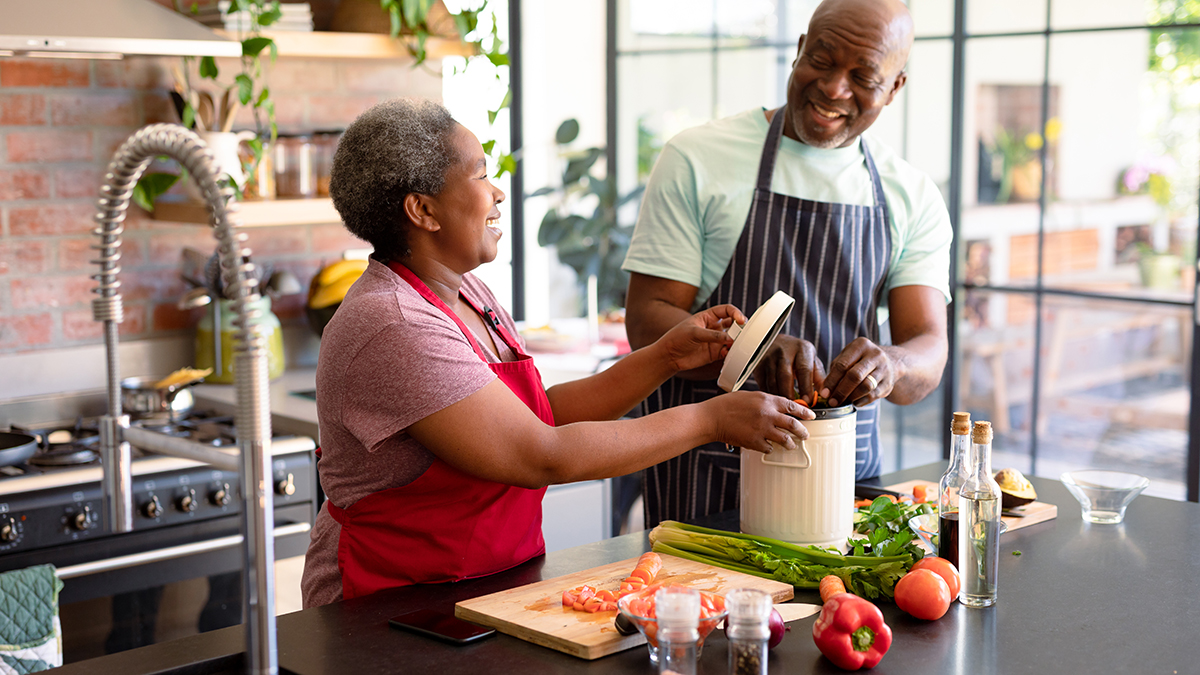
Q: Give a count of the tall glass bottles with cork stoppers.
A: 2